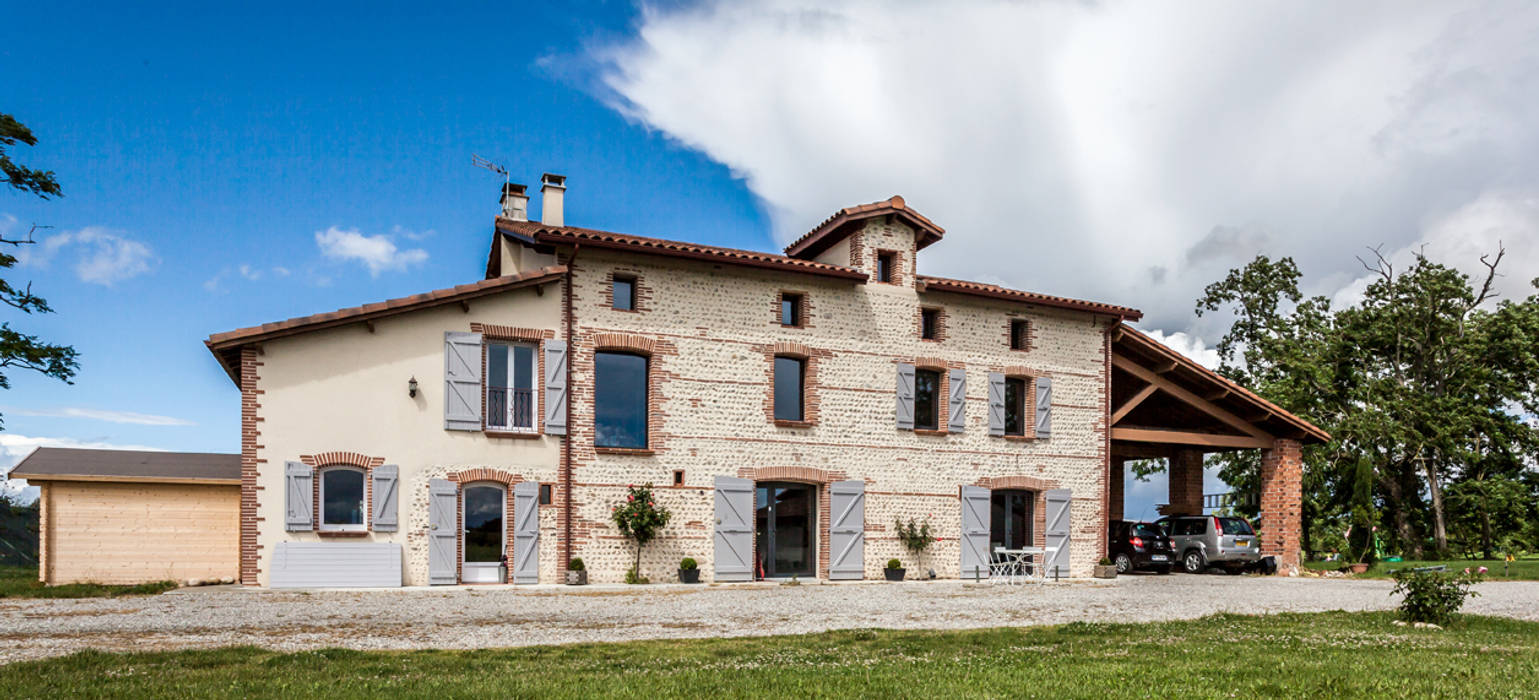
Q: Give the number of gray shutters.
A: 14